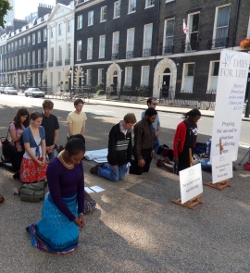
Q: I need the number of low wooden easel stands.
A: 2